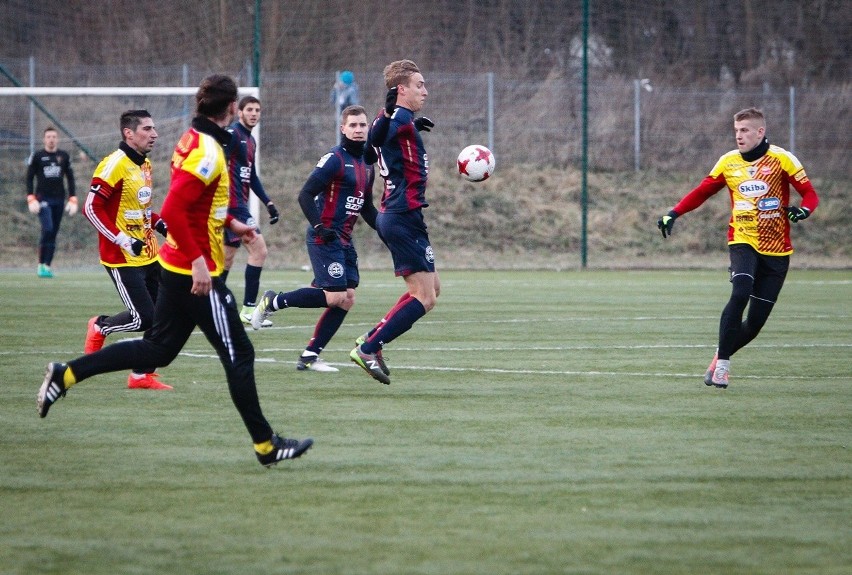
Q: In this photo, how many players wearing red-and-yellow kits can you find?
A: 3